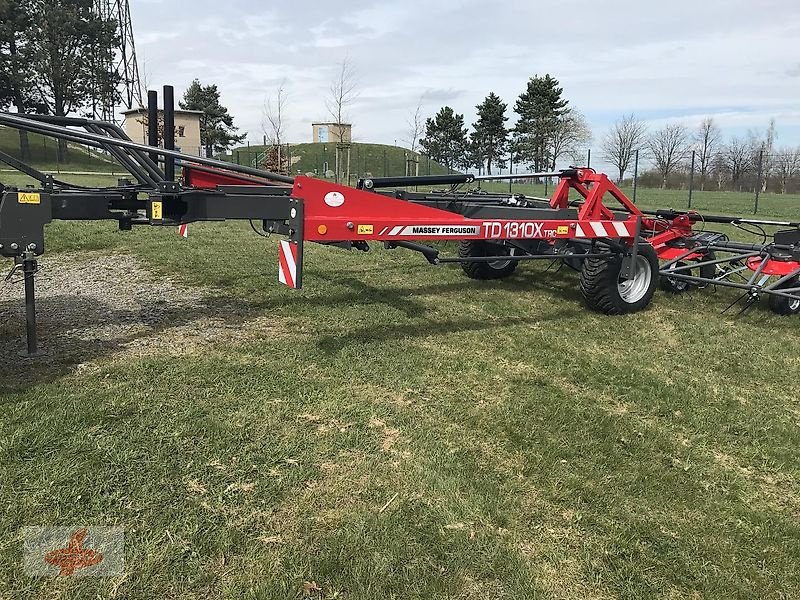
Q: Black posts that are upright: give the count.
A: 2